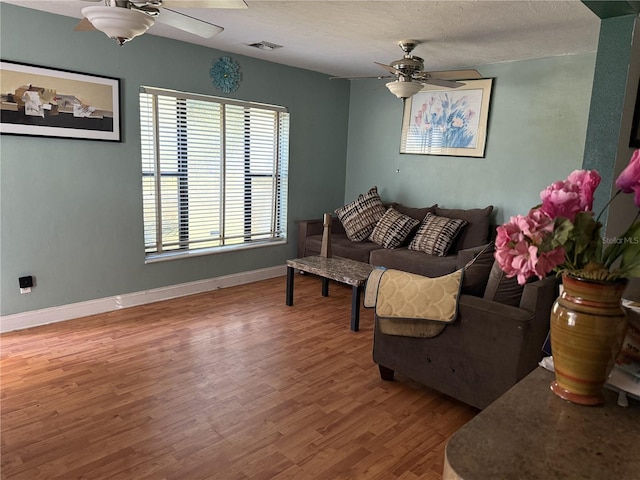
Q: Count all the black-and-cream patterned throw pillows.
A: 3